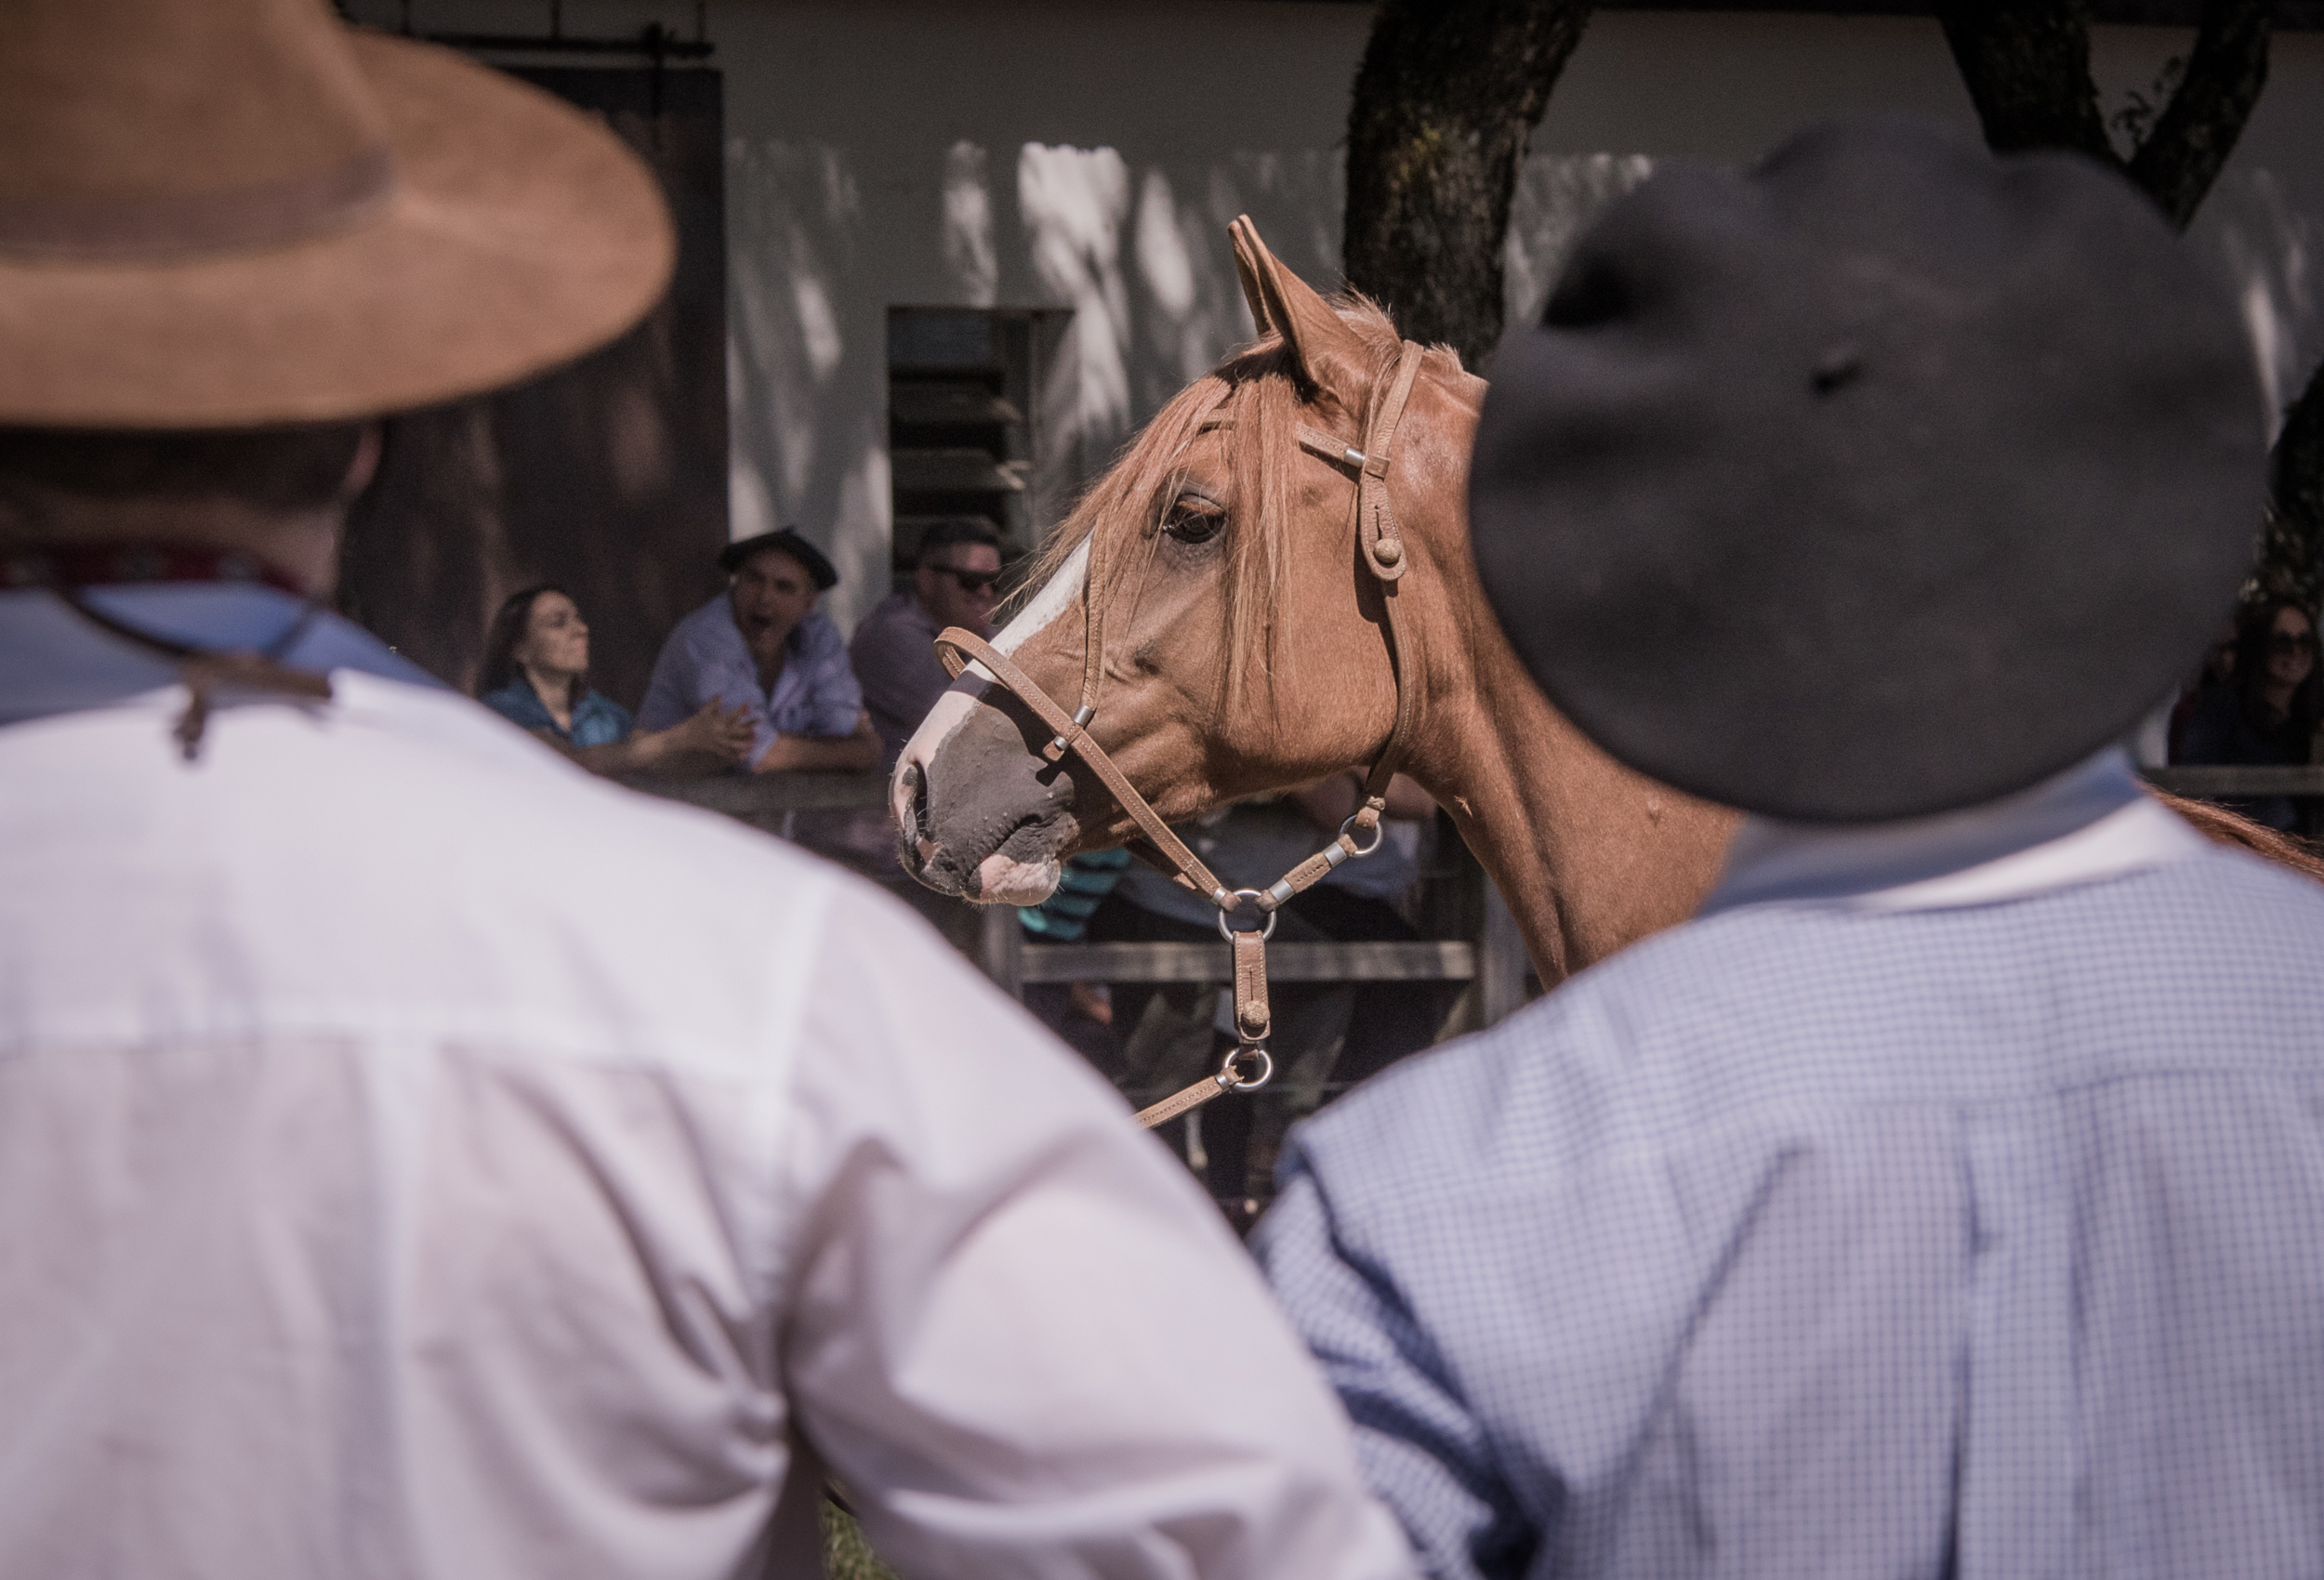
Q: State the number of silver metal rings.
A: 3